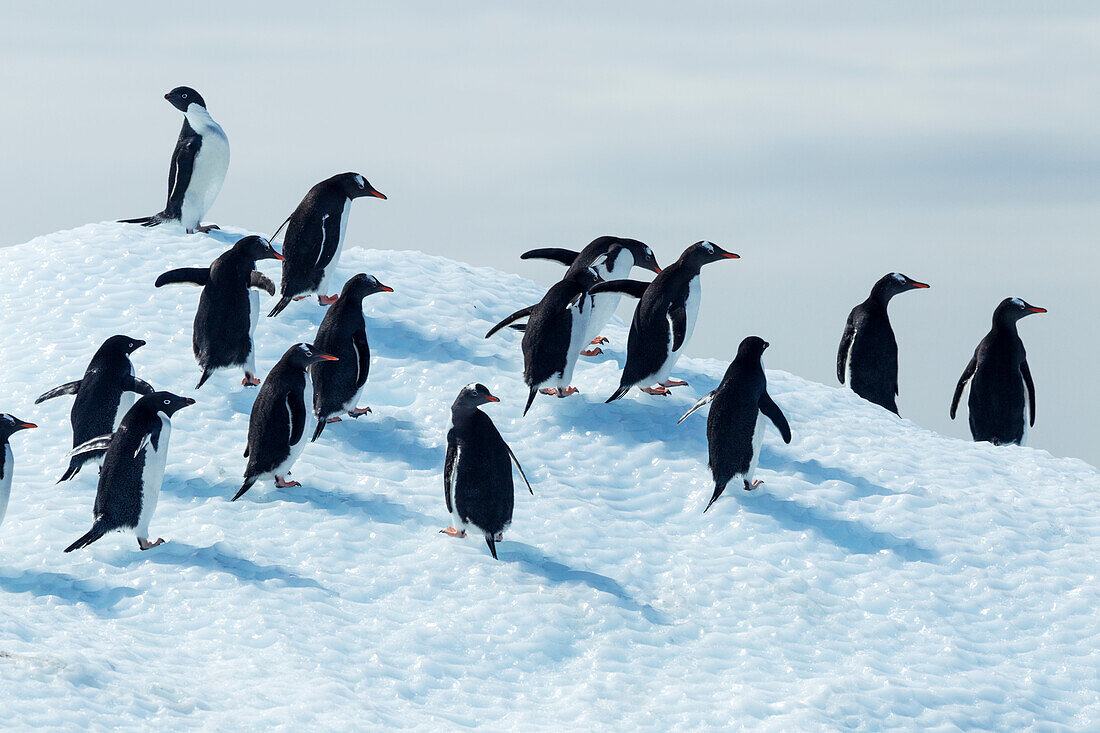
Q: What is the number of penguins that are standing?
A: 15